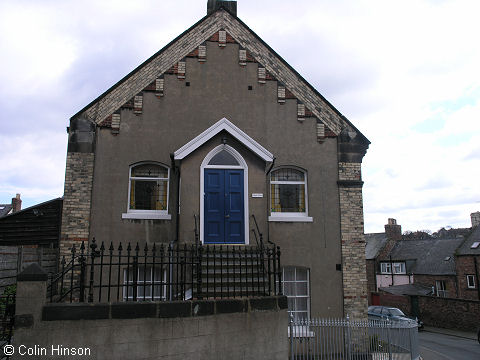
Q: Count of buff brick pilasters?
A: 2